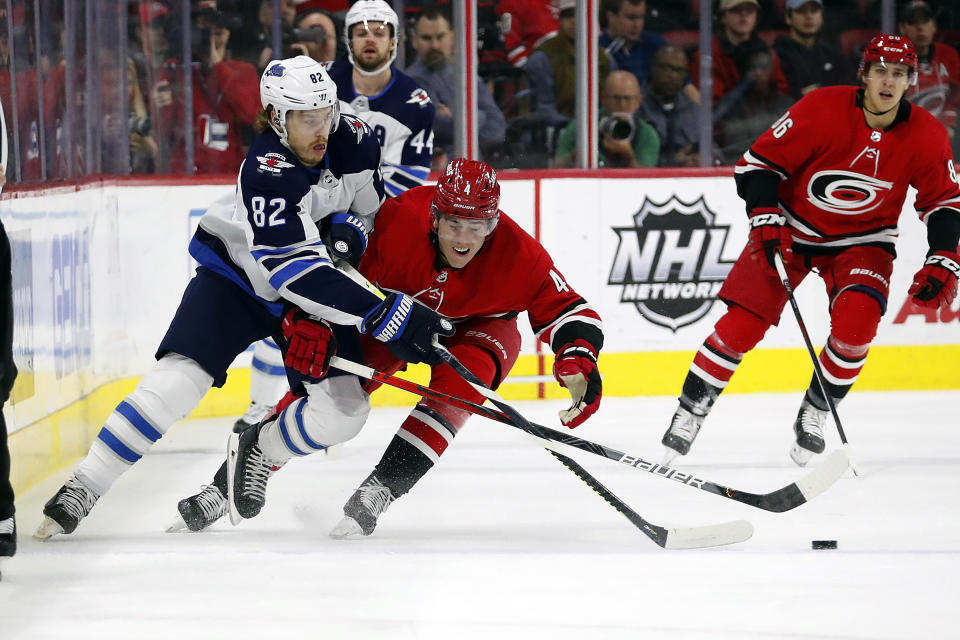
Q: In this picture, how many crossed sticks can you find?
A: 2